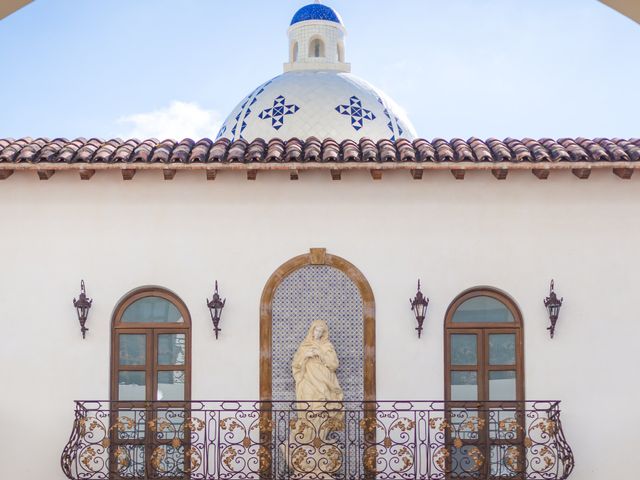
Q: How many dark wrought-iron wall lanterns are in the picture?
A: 4